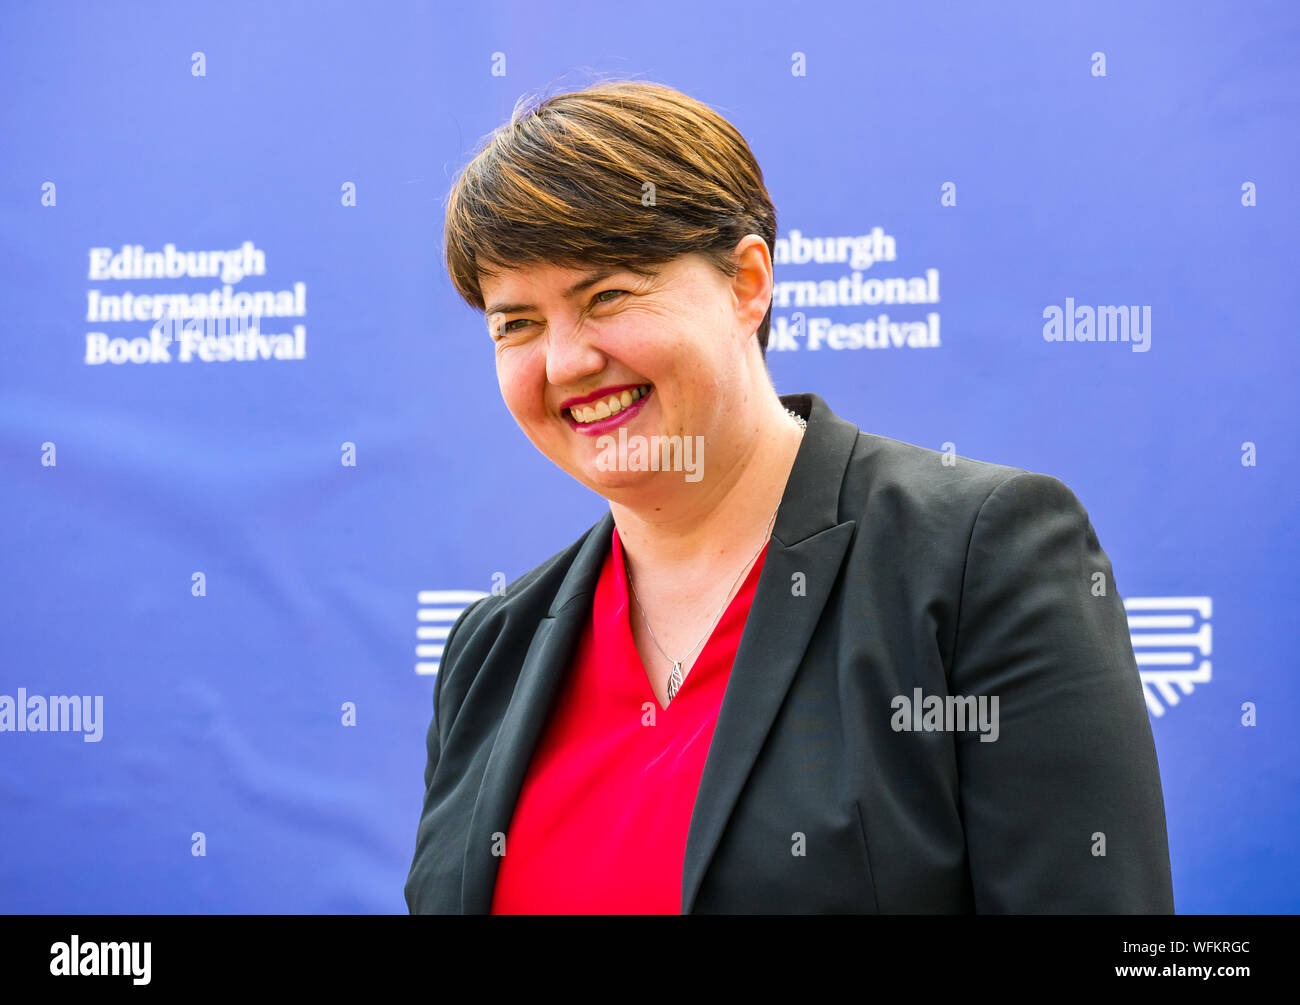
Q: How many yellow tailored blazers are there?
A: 0